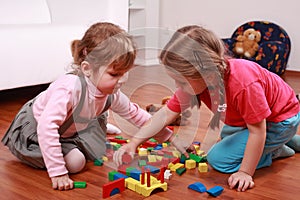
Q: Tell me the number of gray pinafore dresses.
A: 1